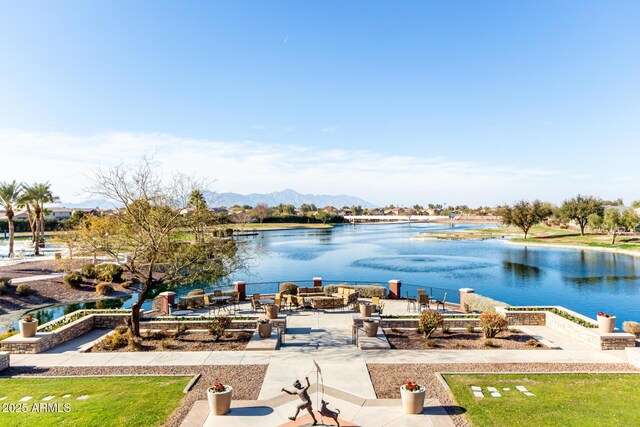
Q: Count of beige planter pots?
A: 8